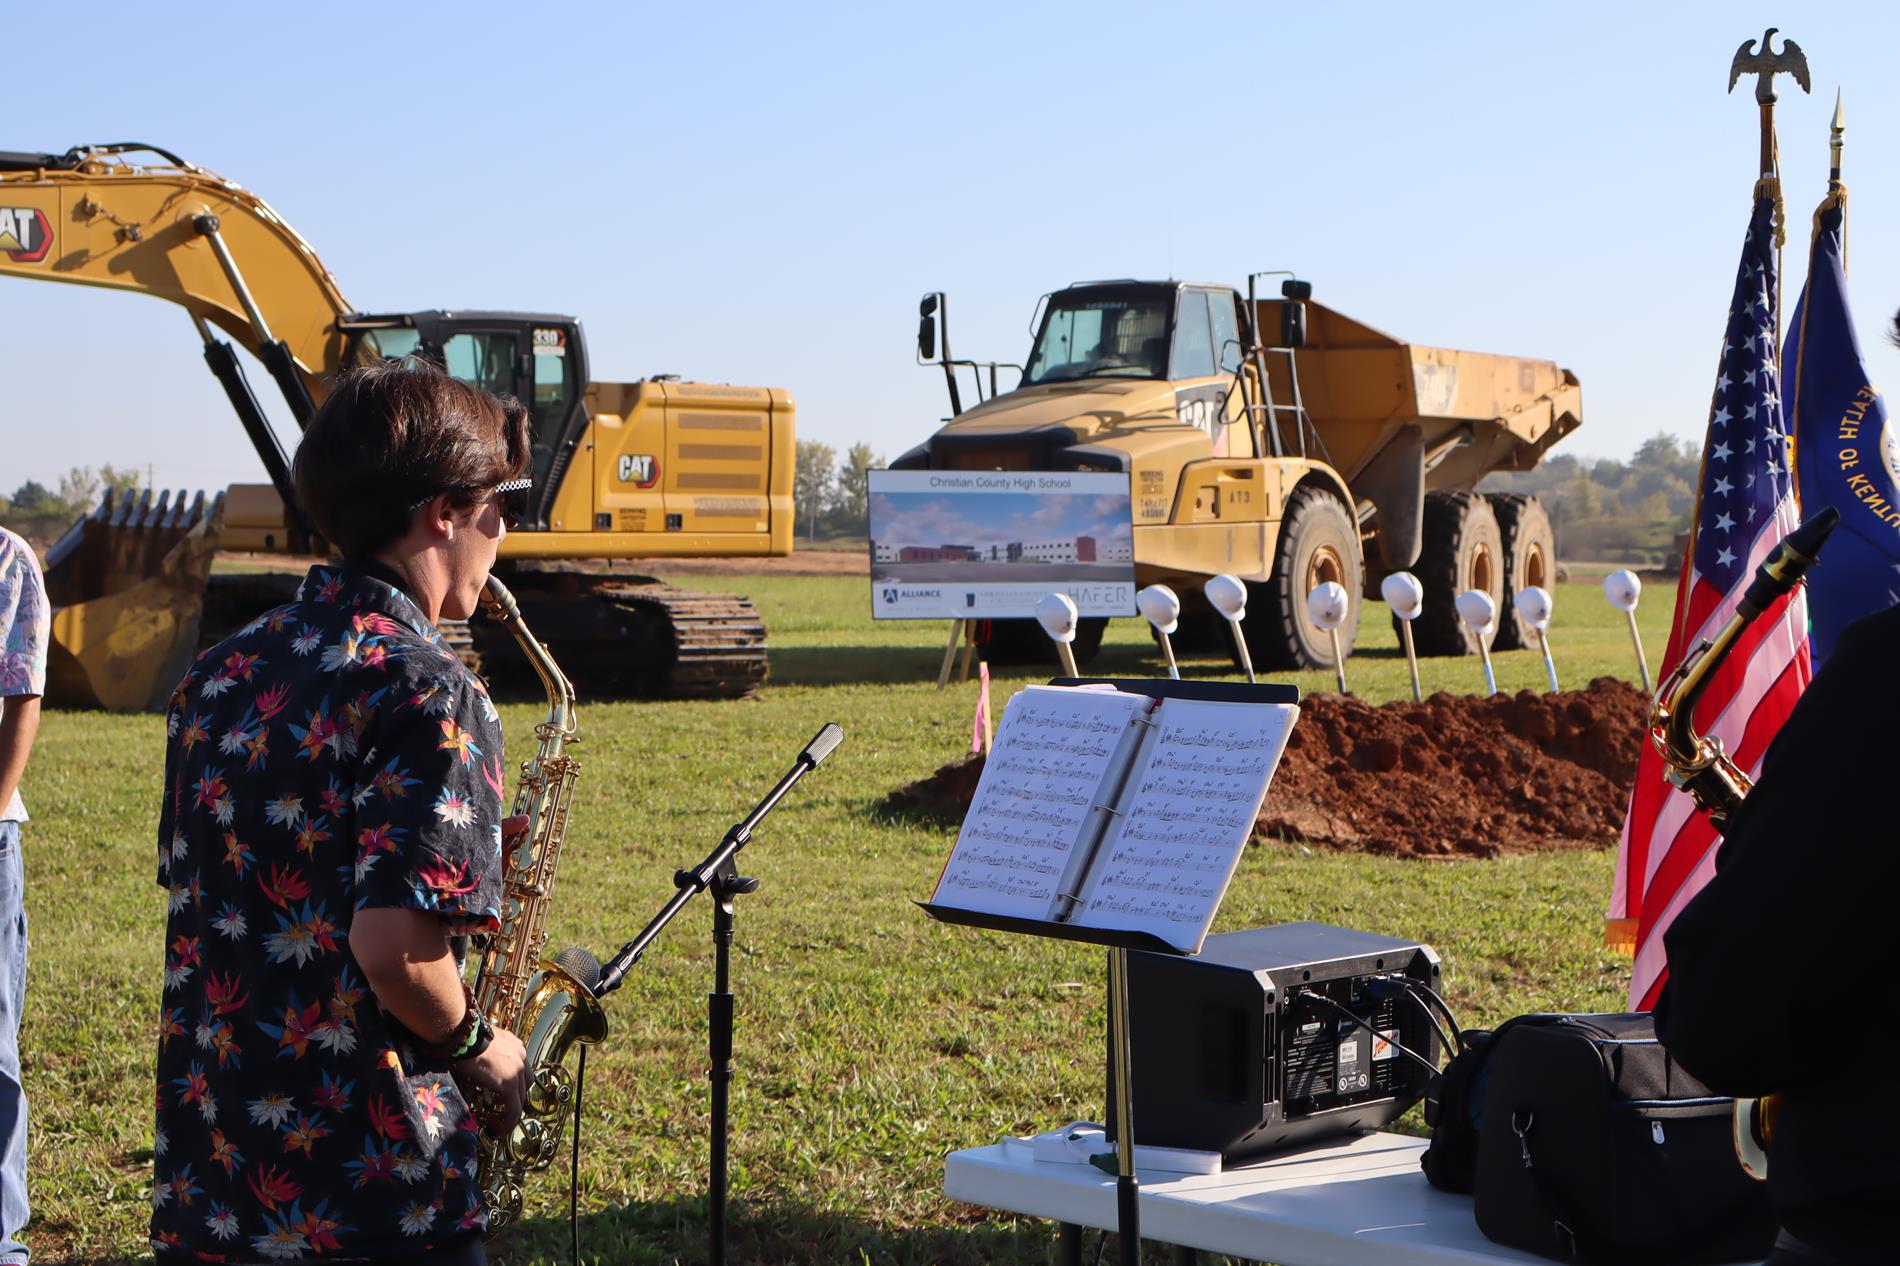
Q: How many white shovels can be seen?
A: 8